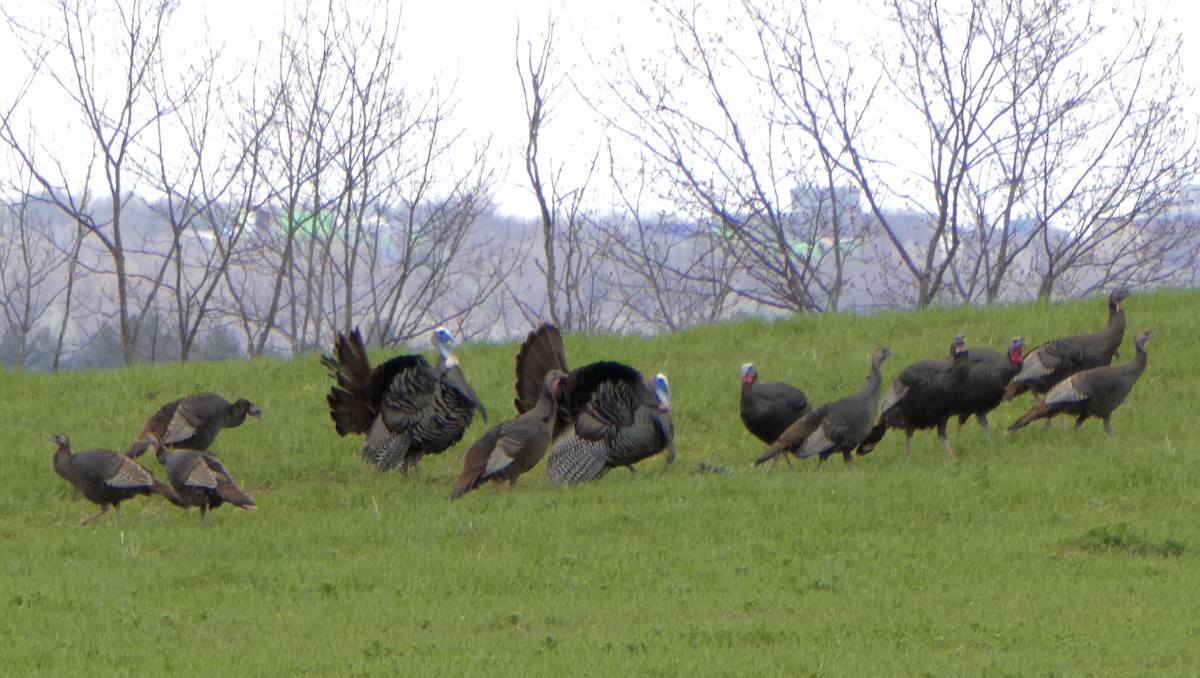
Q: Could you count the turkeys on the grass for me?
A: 12